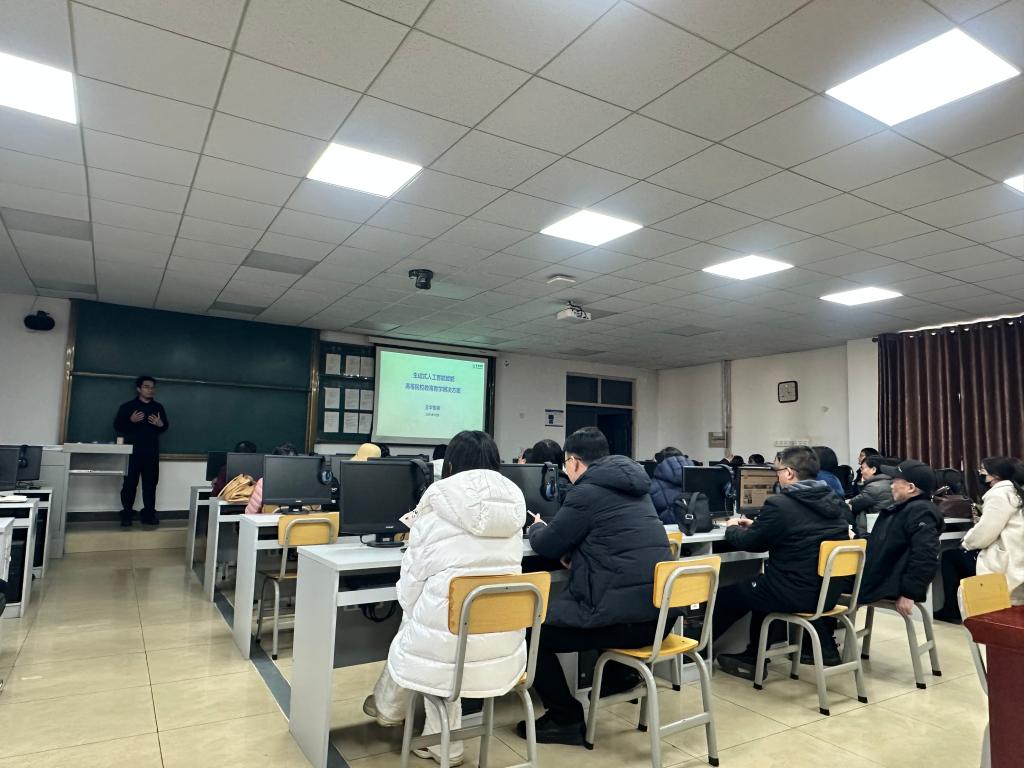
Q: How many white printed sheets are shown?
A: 9